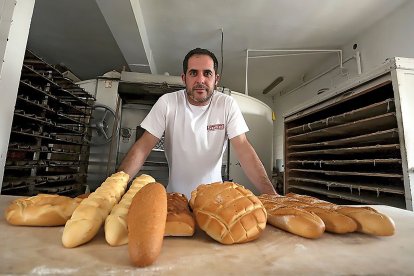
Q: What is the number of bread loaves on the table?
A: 9